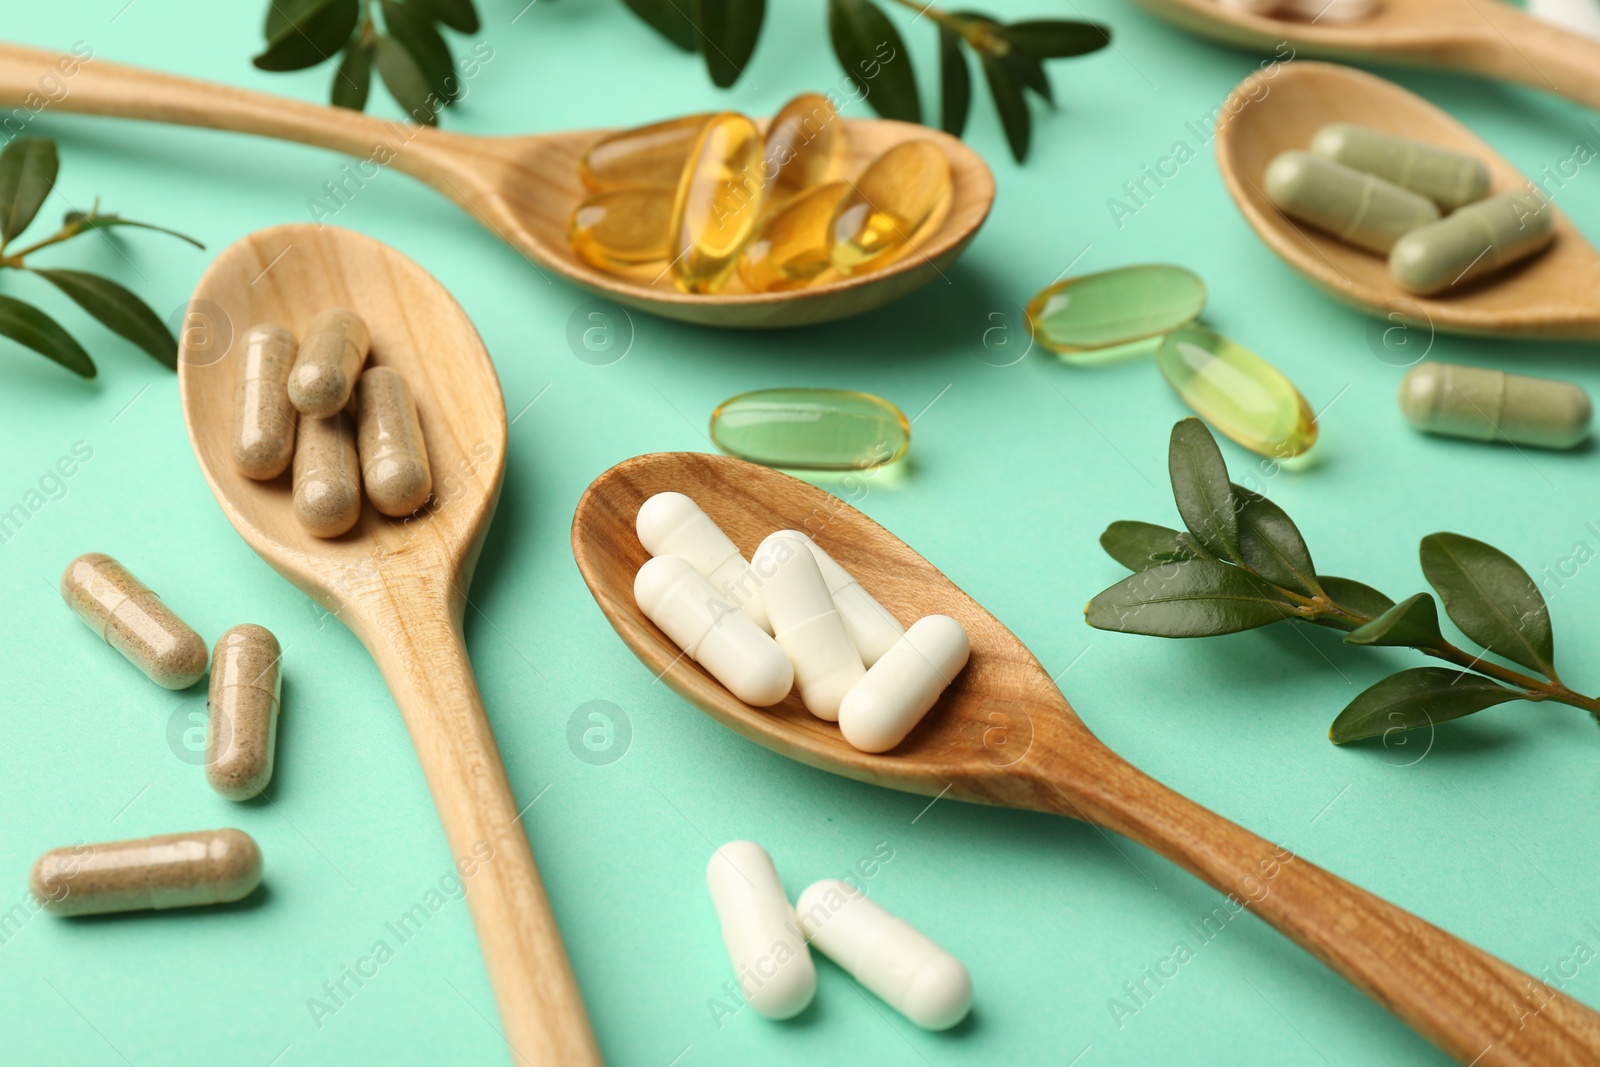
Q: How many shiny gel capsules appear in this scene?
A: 9